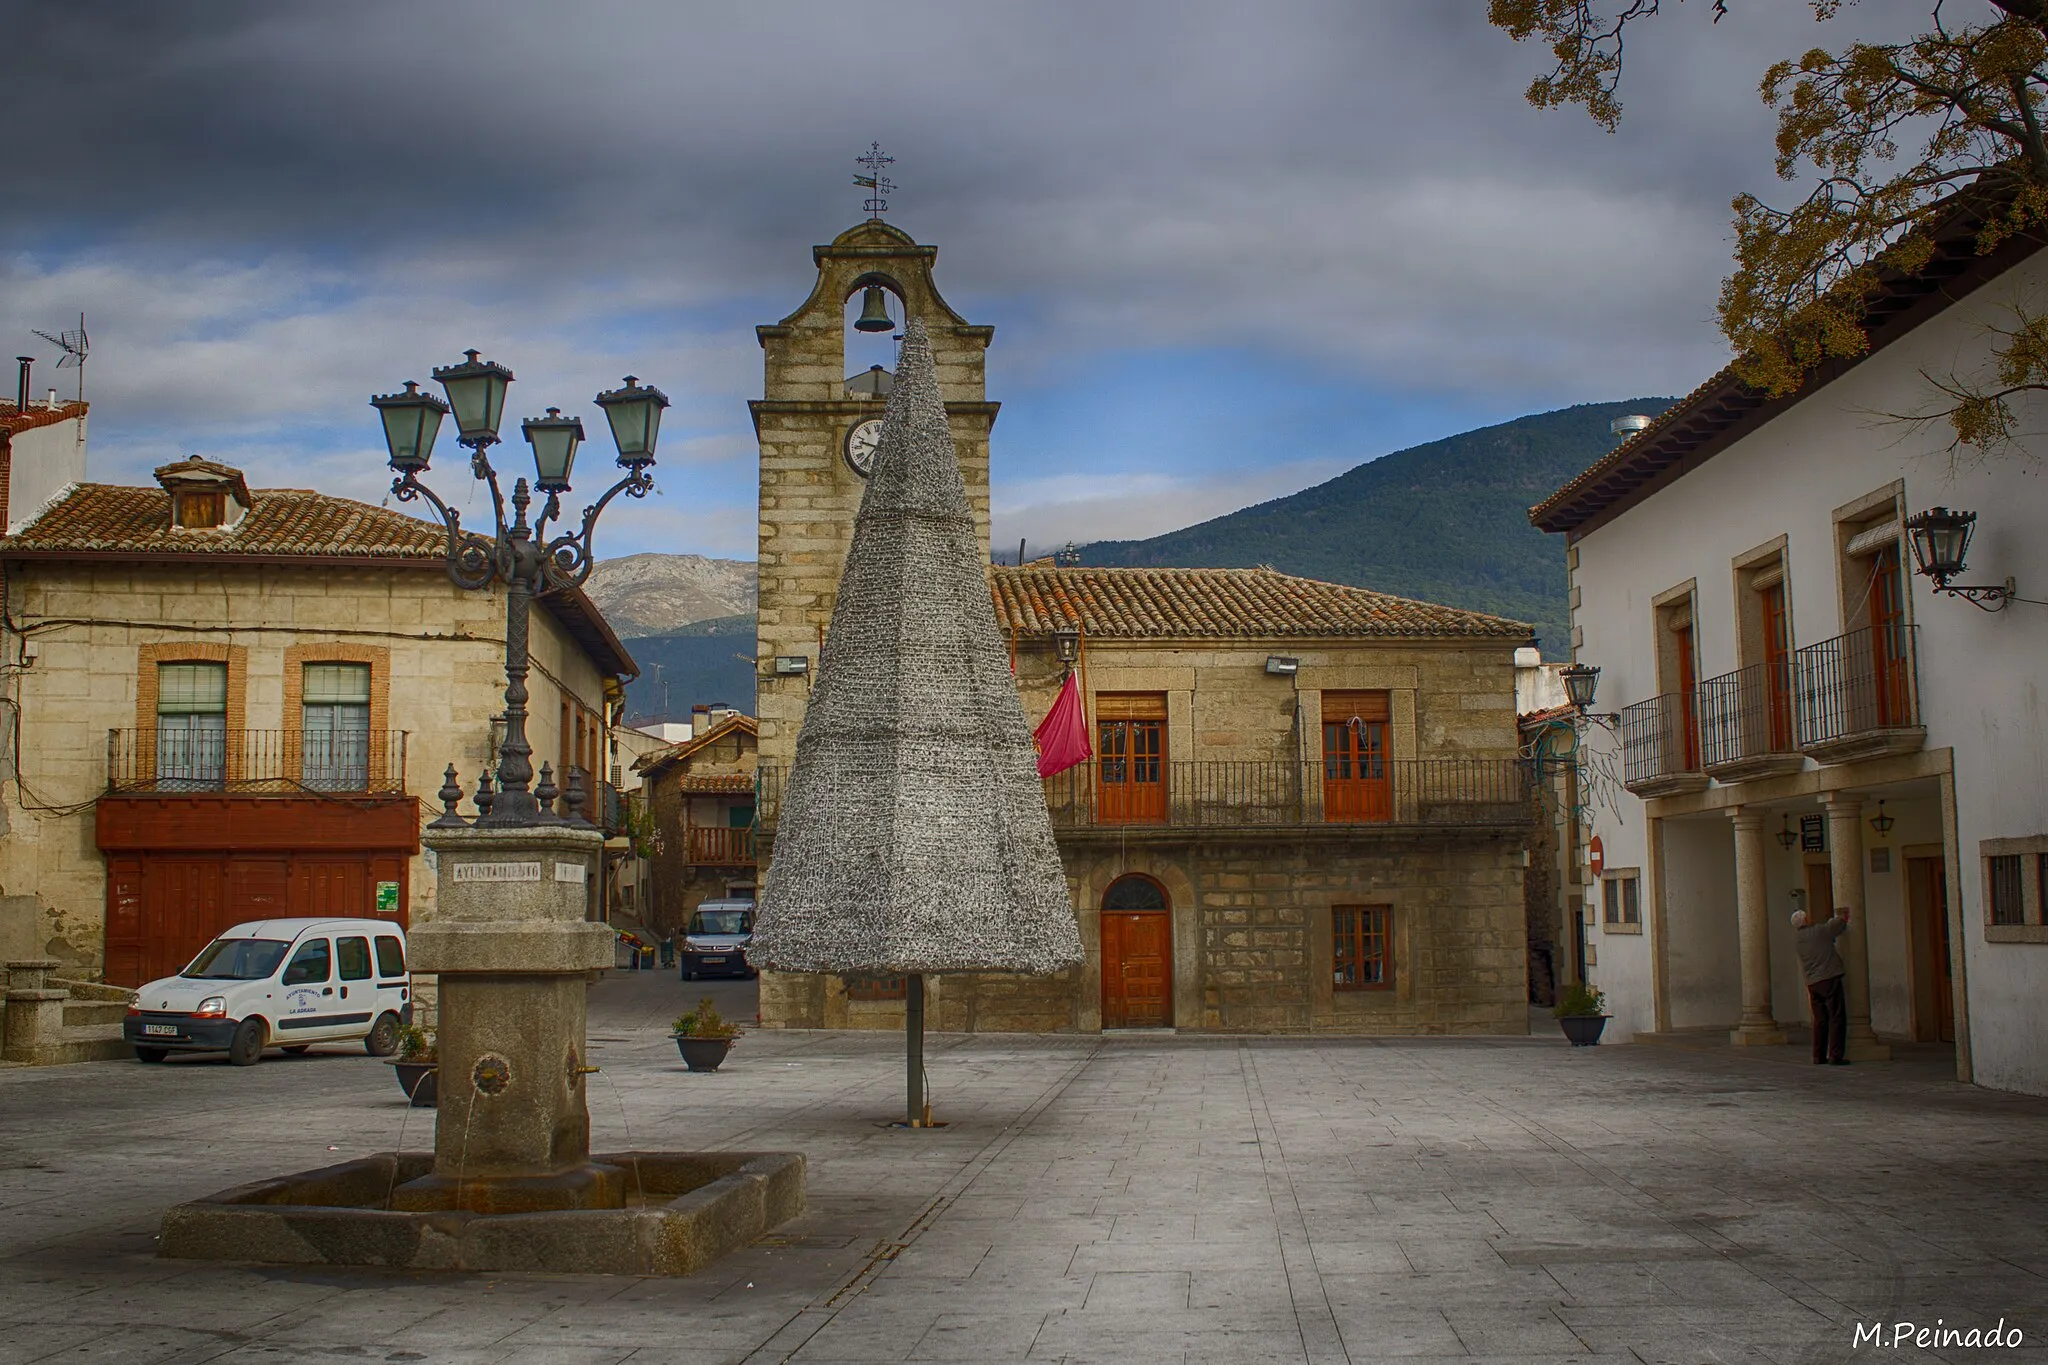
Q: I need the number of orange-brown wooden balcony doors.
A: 5